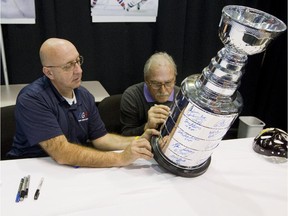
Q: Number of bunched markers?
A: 3